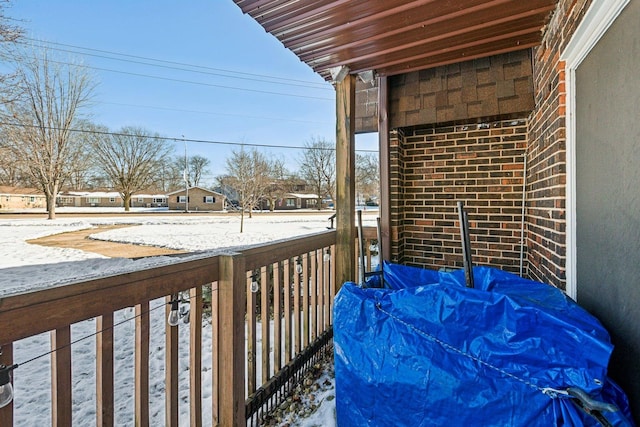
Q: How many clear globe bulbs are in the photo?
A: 5